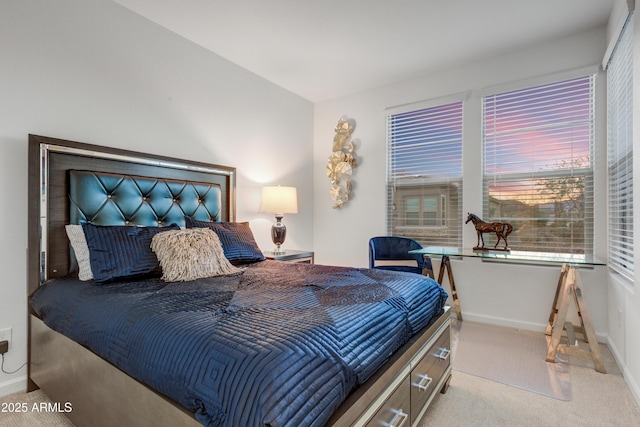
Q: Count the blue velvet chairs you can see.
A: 1